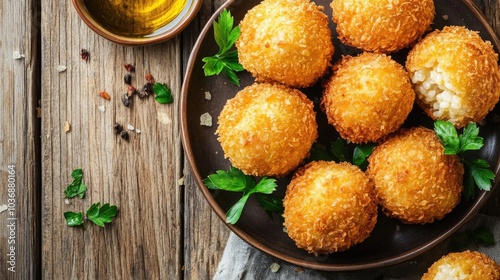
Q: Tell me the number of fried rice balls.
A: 8